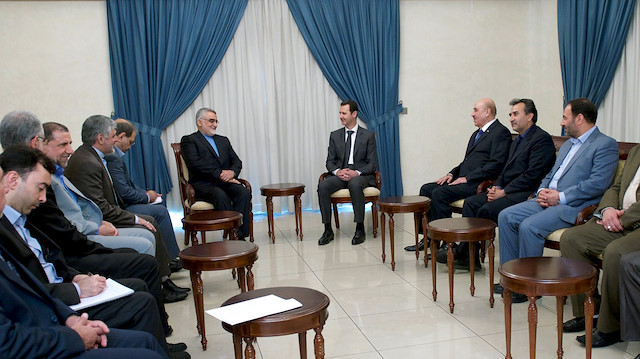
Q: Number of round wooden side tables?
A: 7